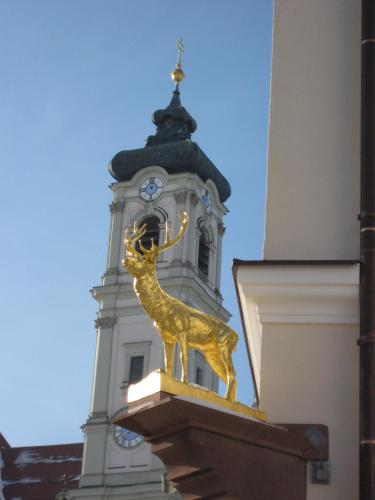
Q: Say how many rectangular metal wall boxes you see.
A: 1